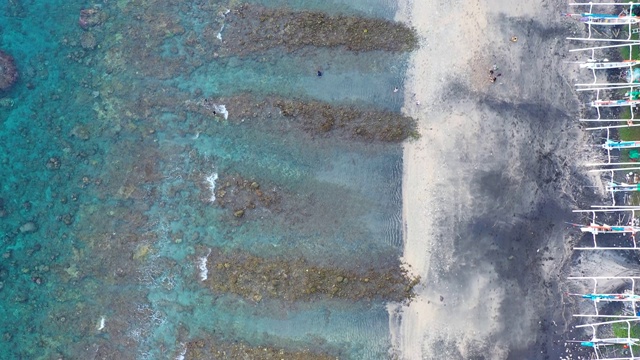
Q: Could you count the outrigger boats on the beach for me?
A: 8